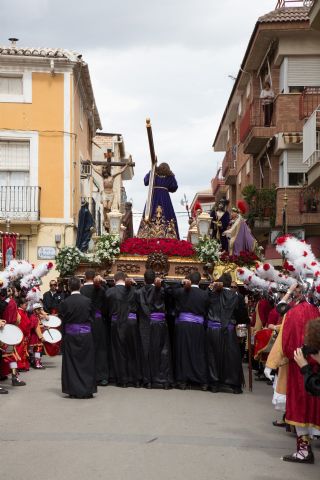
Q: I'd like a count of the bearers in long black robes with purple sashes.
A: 6